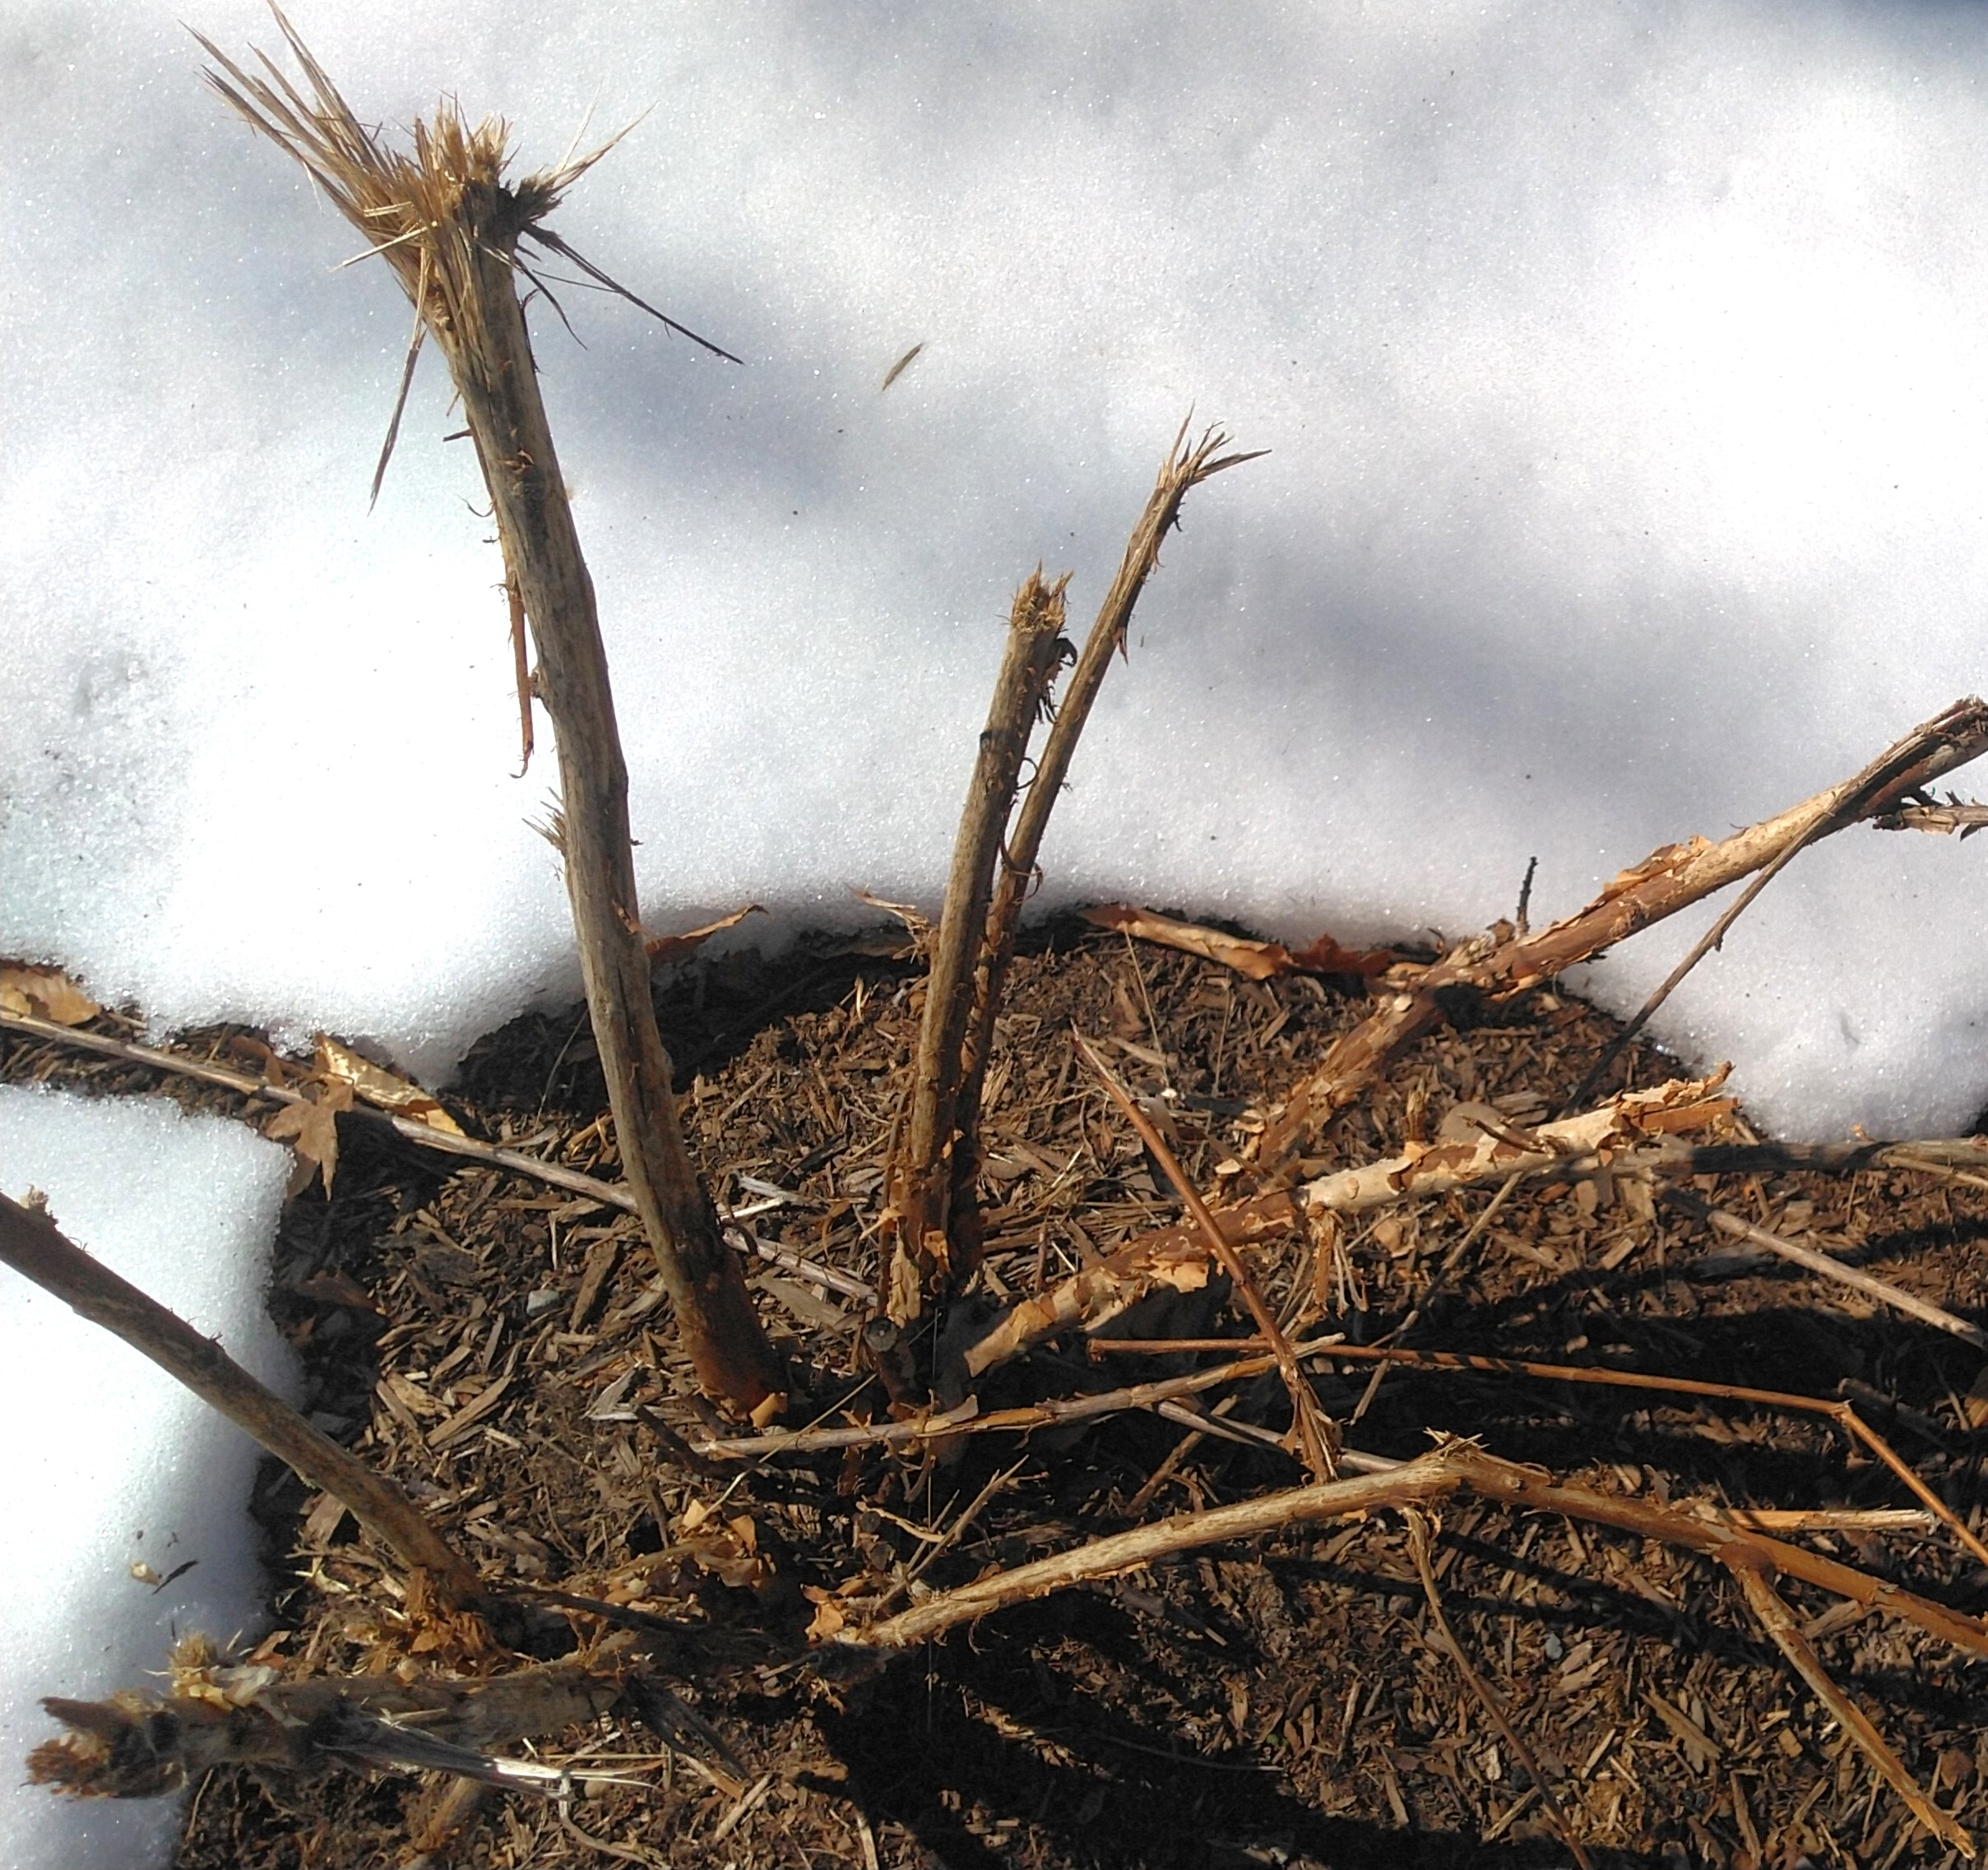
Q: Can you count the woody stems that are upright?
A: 3